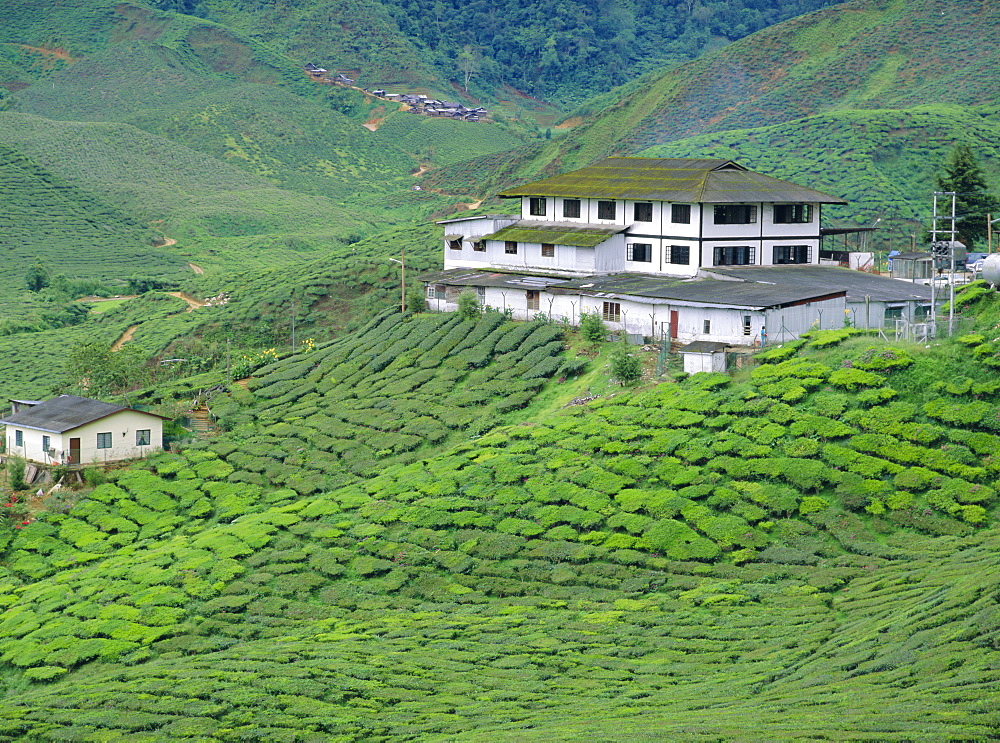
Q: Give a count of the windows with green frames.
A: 4